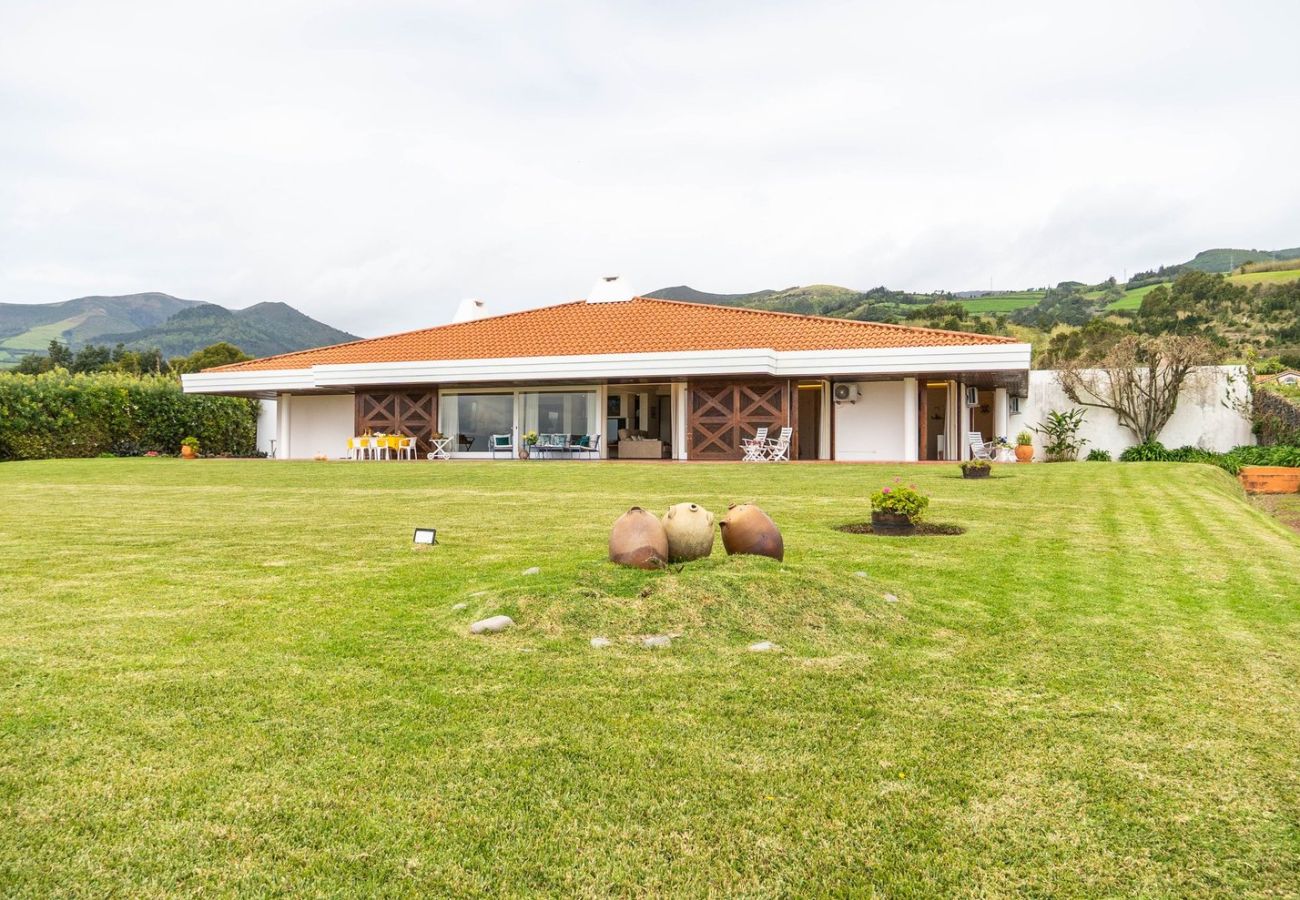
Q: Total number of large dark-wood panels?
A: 2